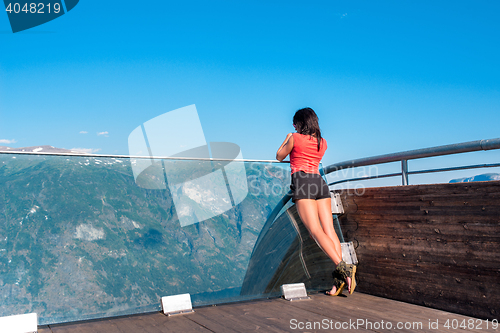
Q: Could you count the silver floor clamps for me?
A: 3